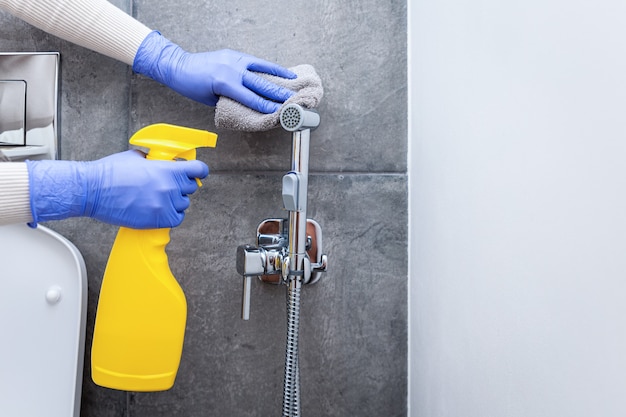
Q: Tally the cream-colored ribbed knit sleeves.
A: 2